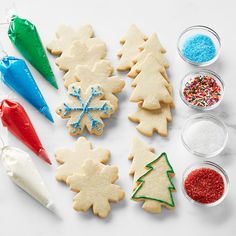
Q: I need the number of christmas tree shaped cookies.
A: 6